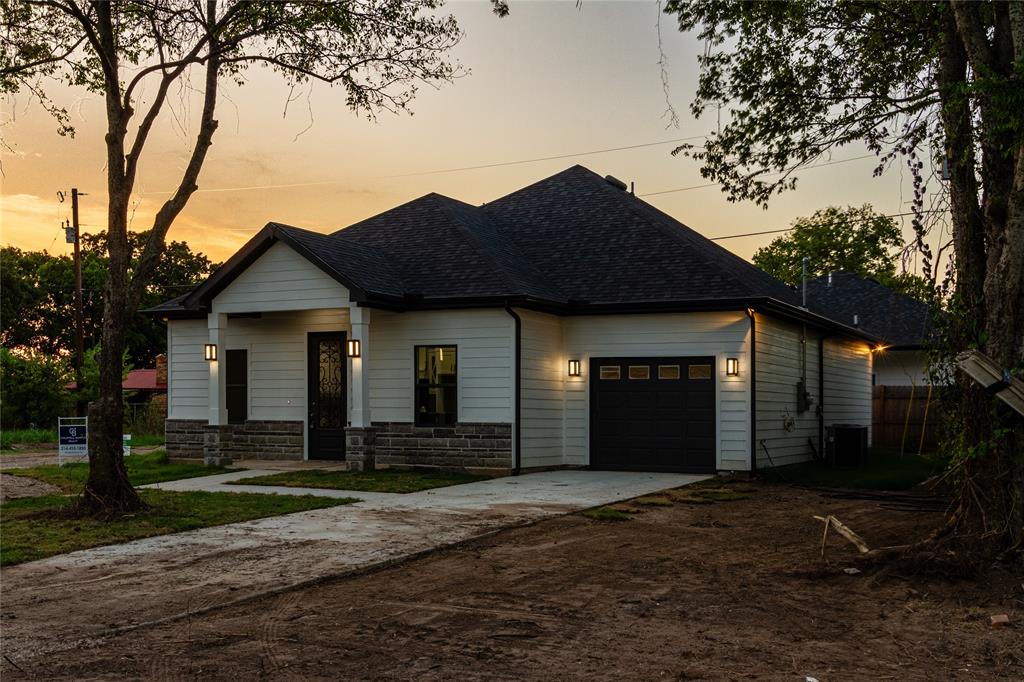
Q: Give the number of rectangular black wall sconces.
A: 4